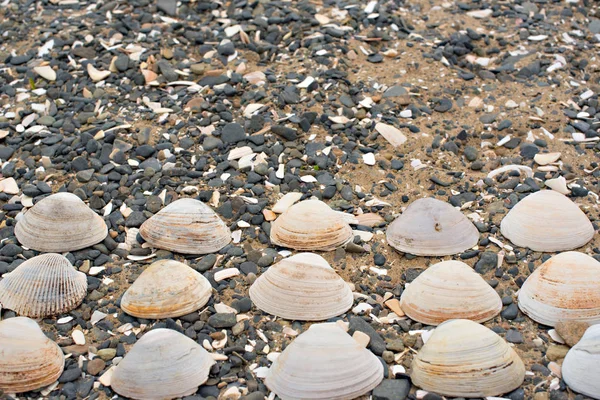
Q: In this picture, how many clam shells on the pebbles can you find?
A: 15